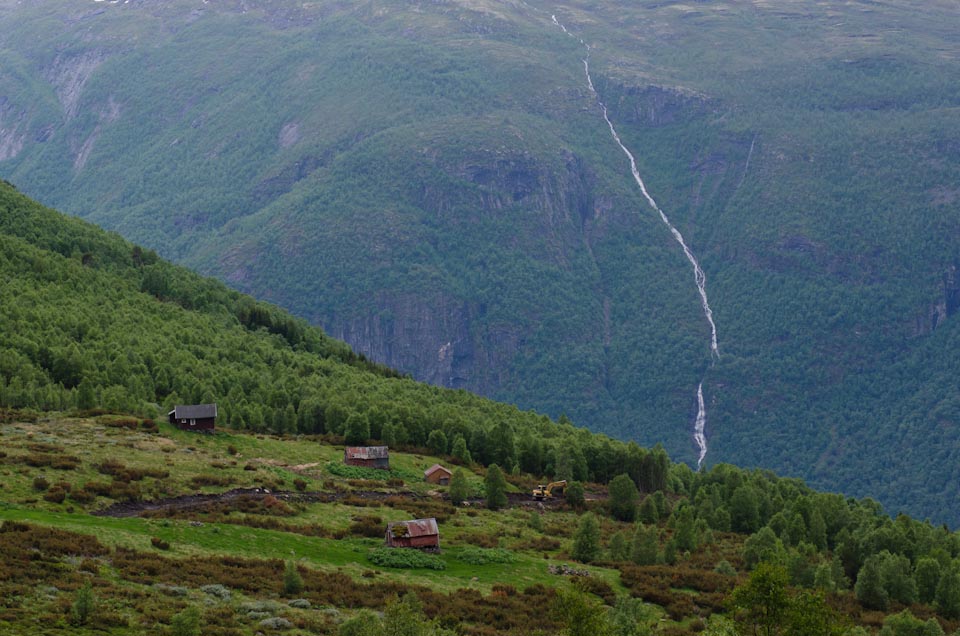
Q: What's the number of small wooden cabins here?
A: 4